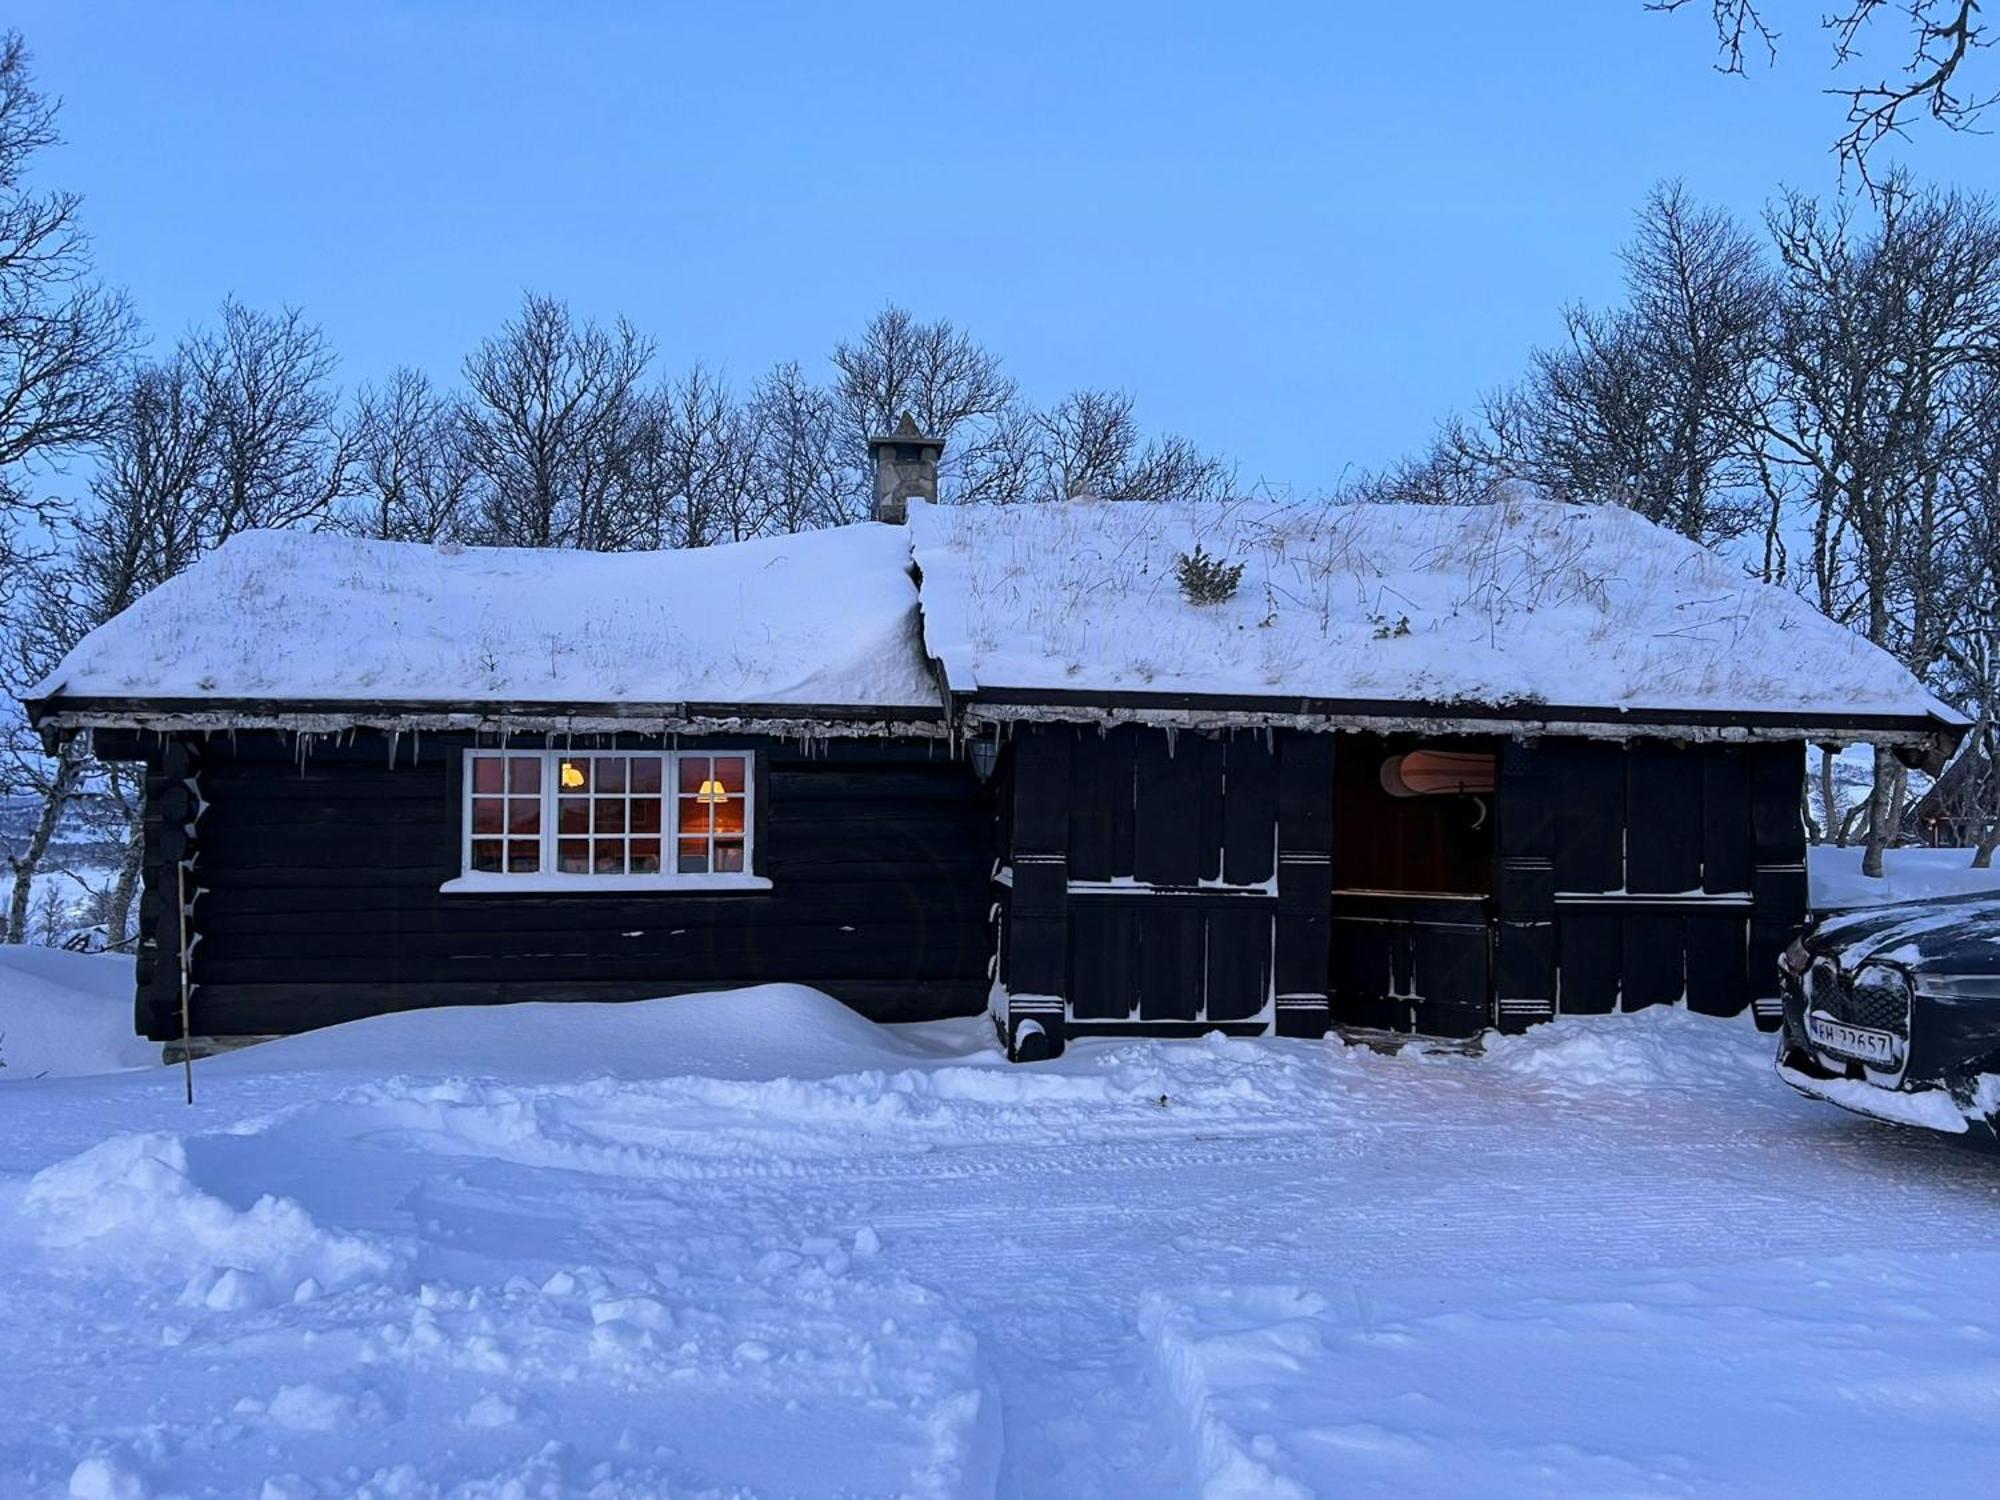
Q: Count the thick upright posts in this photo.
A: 4